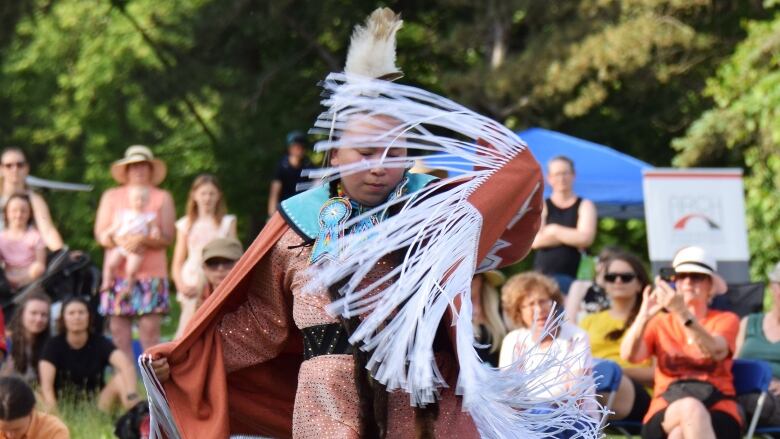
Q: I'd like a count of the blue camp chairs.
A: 2